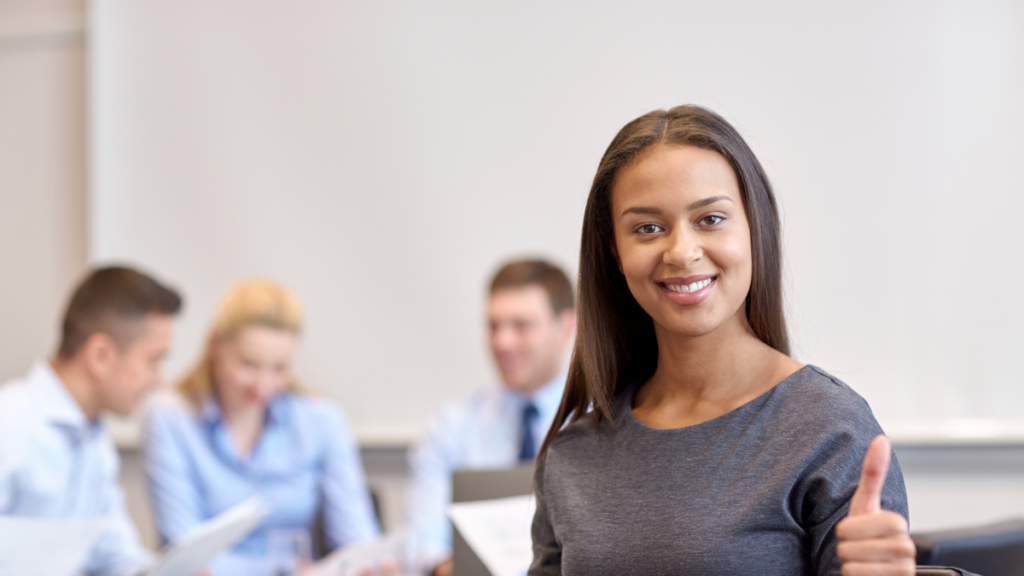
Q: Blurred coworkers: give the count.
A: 3